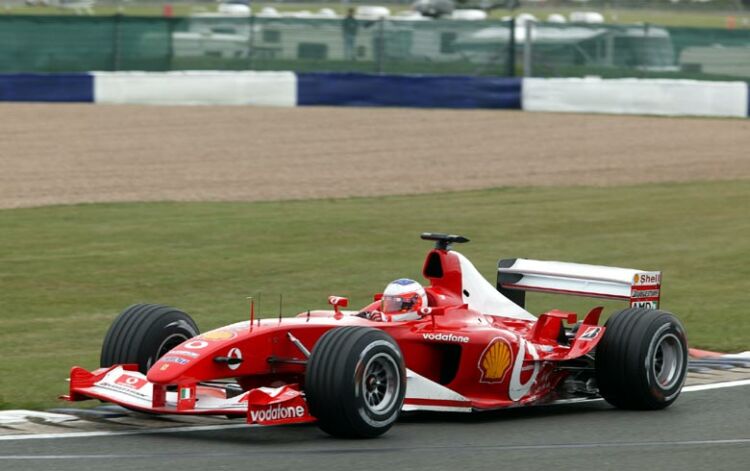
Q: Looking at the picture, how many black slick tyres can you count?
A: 3